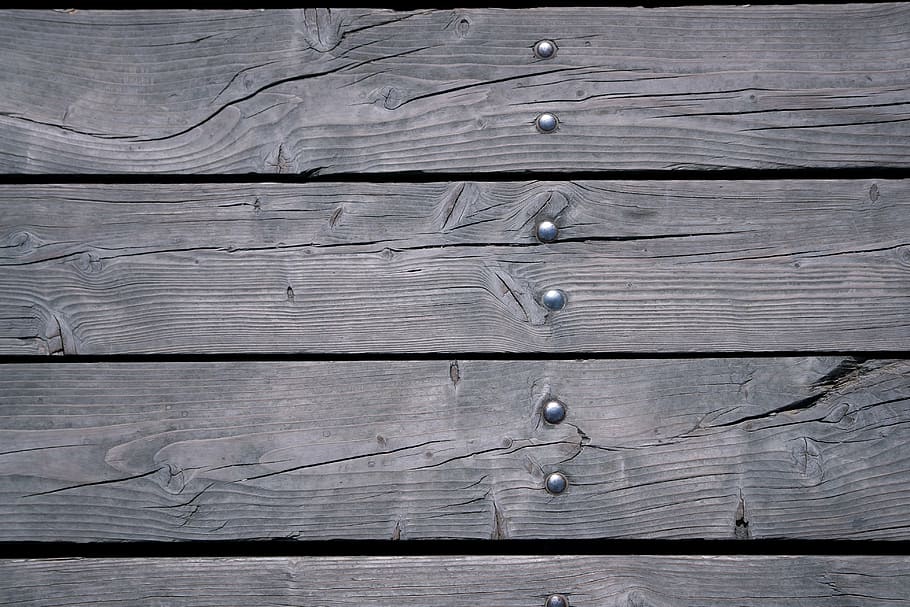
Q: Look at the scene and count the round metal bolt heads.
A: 7